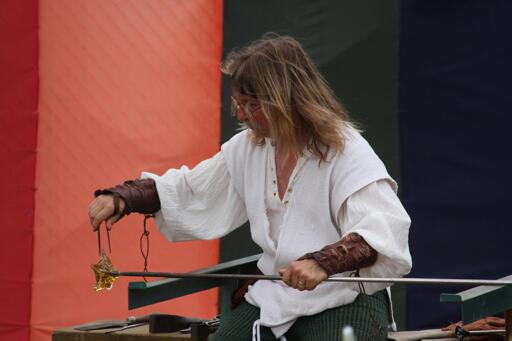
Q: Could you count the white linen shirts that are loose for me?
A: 1